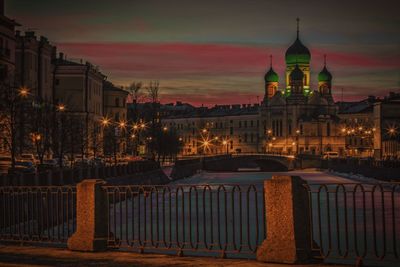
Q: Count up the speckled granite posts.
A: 2